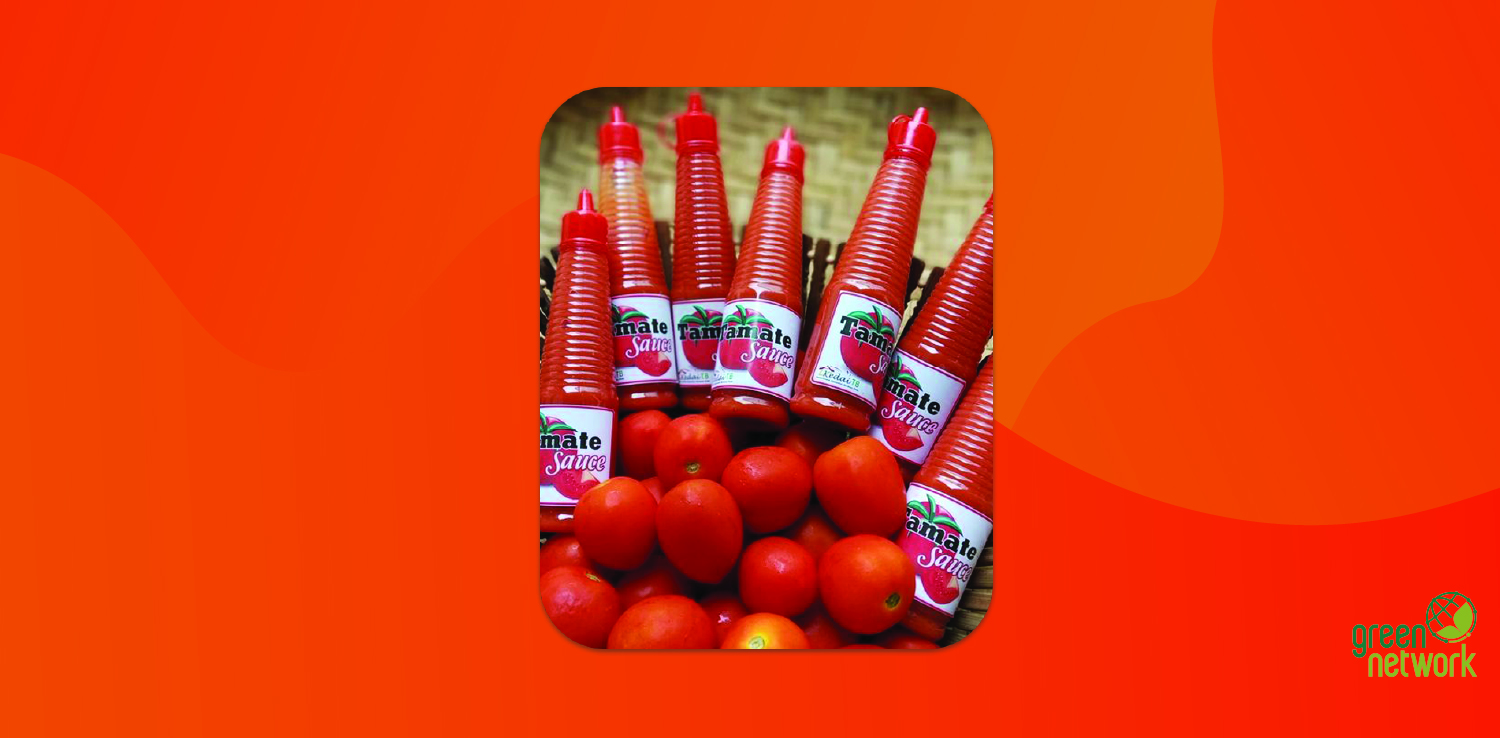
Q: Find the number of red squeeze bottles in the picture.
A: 7